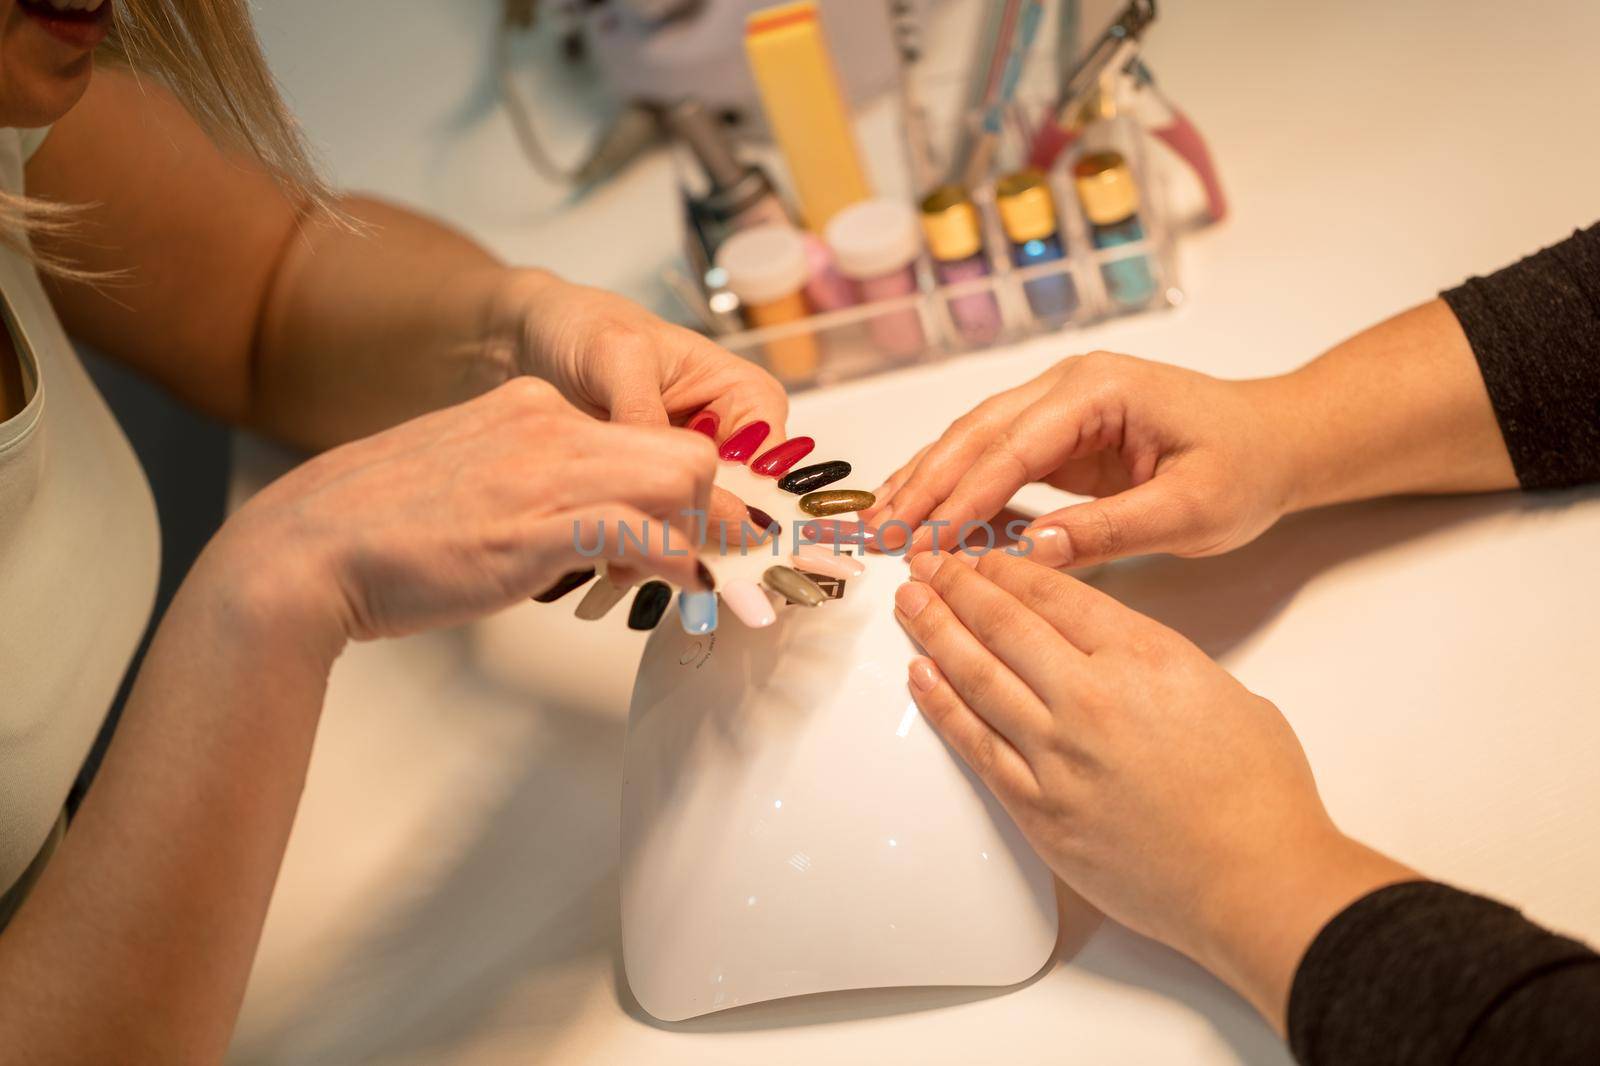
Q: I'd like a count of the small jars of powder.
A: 5